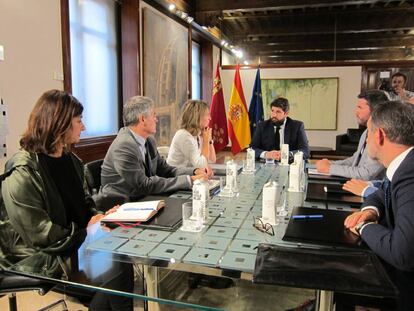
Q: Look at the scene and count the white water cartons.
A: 7